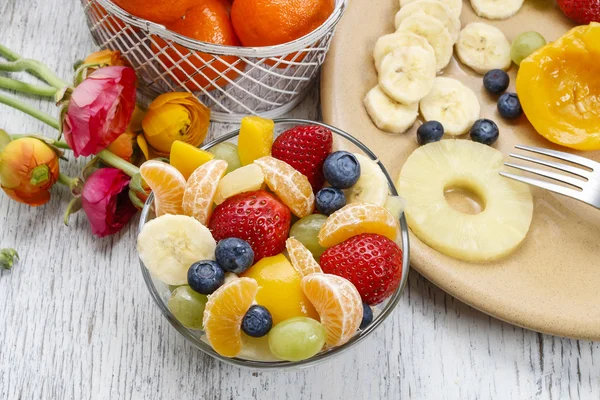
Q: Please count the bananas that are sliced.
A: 11